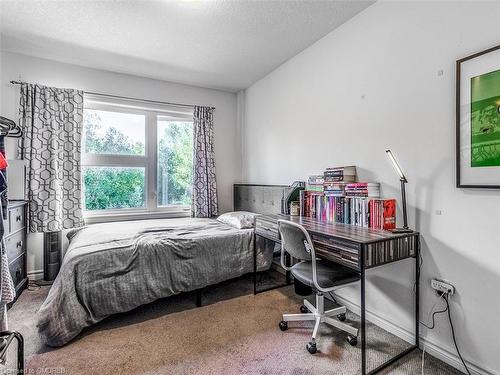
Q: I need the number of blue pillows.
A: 0